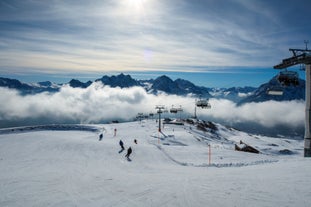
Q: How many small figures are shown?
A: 4